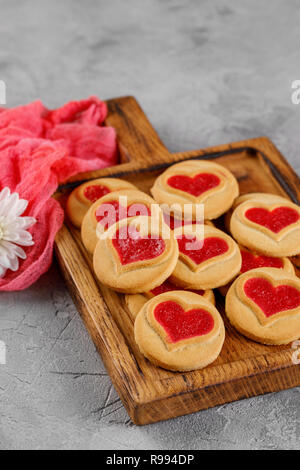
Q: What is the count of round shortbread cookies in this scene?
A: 12